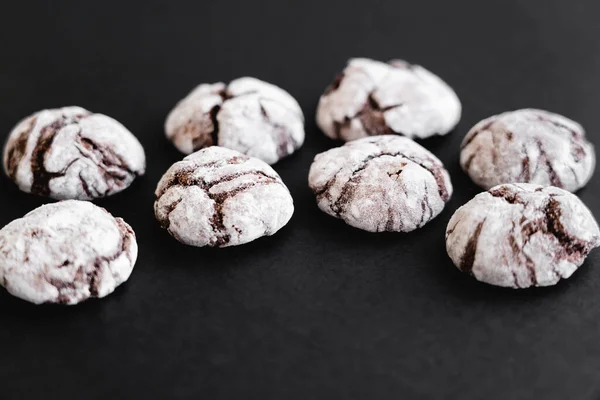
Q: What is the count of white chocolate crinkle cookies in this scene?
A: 8